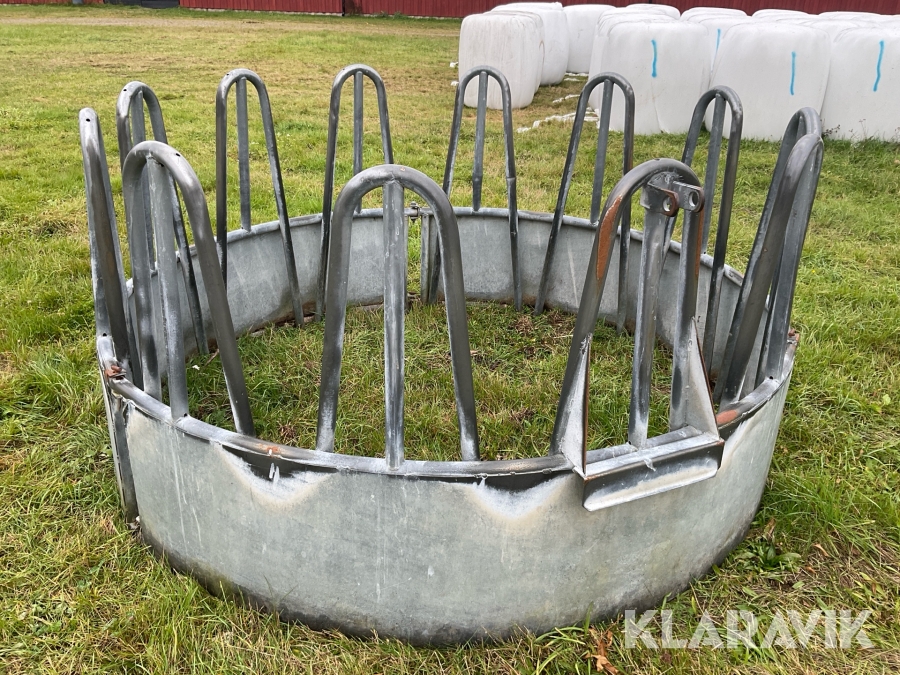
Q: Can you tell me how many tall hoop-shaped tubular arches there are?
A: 12